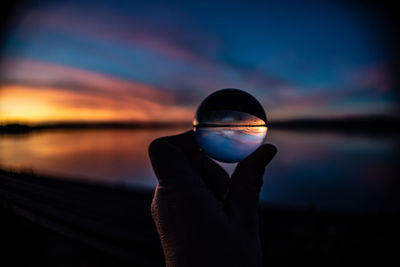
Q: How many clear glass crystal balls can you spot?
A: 1